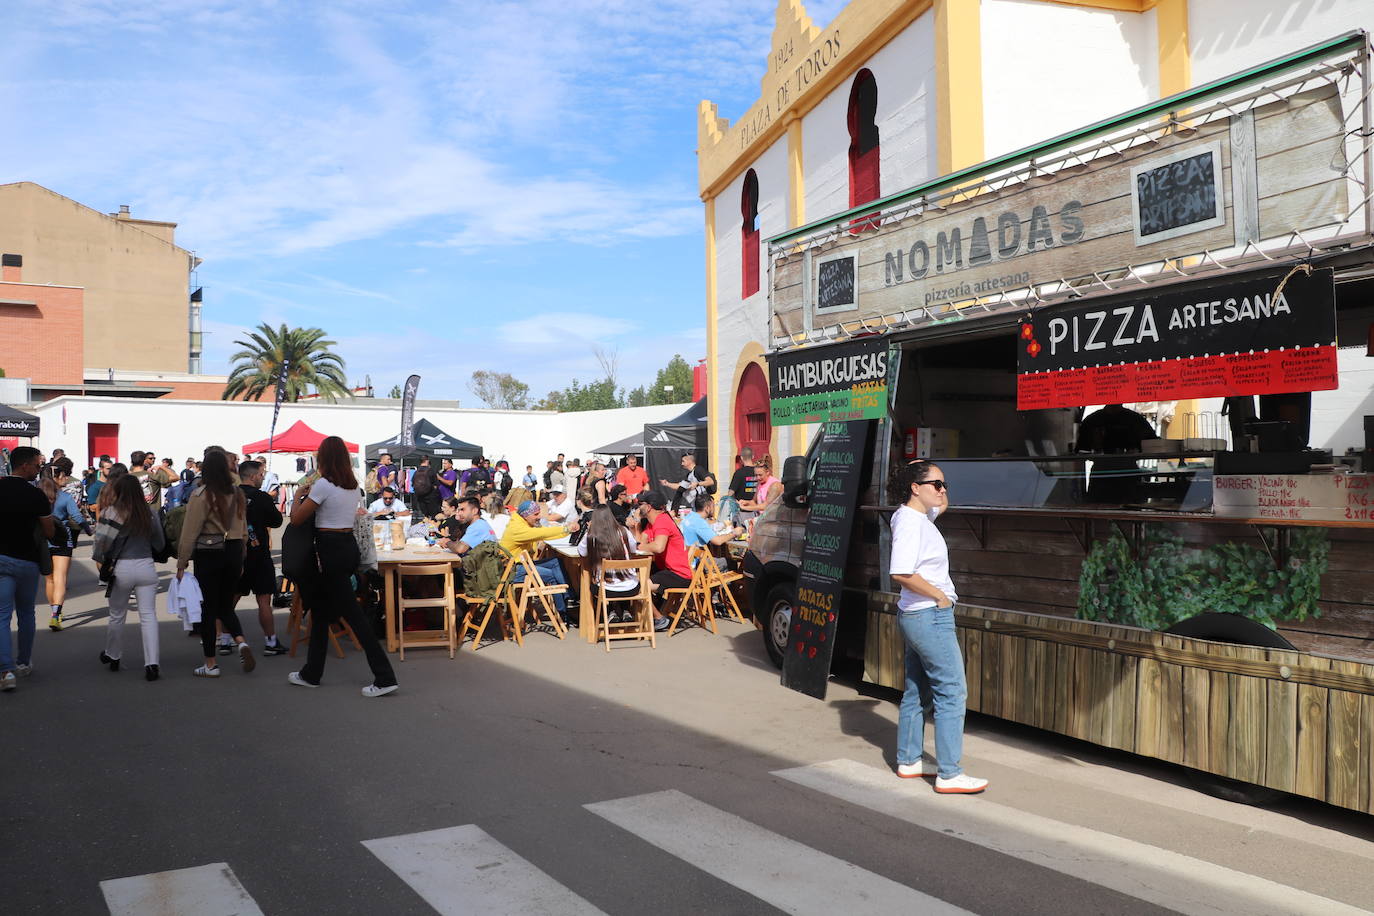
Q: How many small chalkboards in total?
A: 2